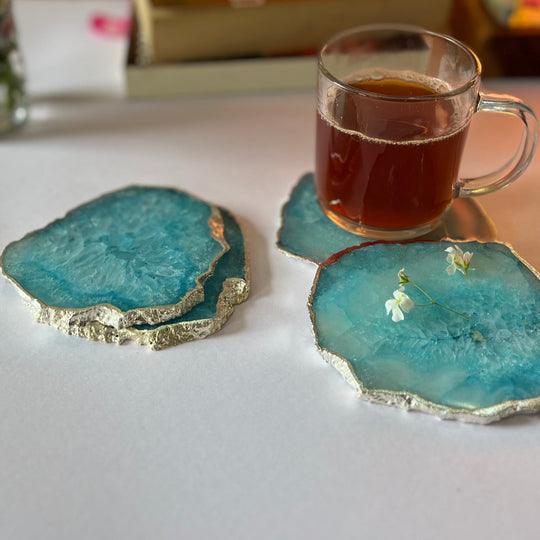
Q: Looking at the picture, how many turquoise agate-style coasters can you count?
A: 4